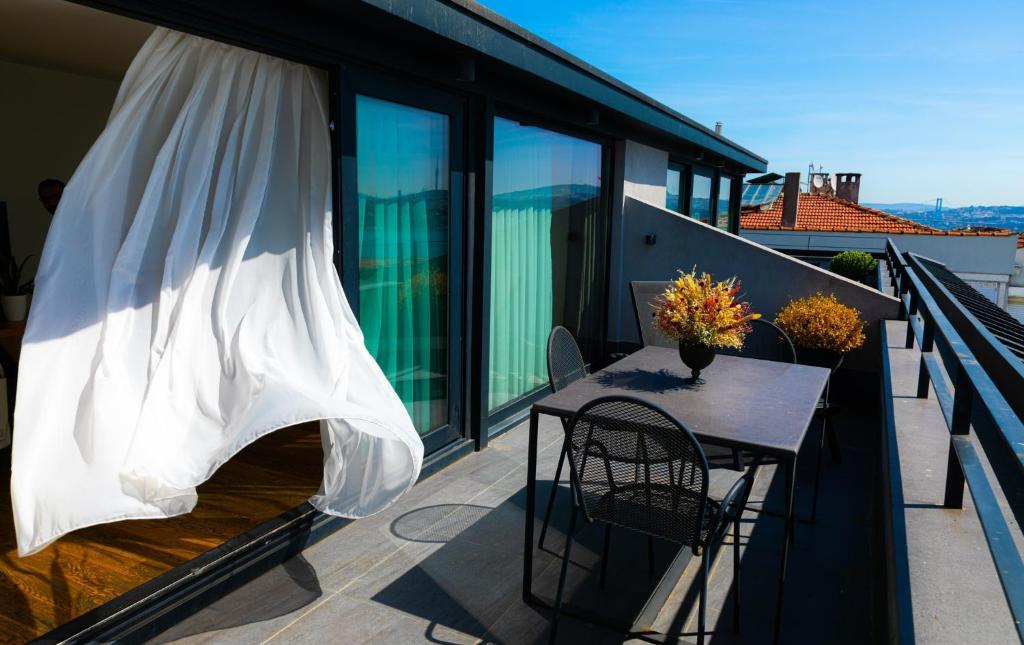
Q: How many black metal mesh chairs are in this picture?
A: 3